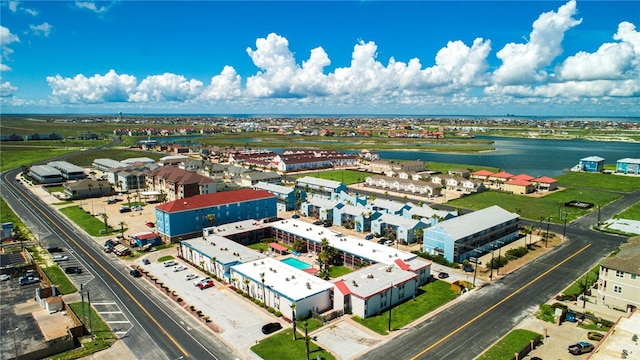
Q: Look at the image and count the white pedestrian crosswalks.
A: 0